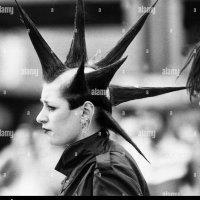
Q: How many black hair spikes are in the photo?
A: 7